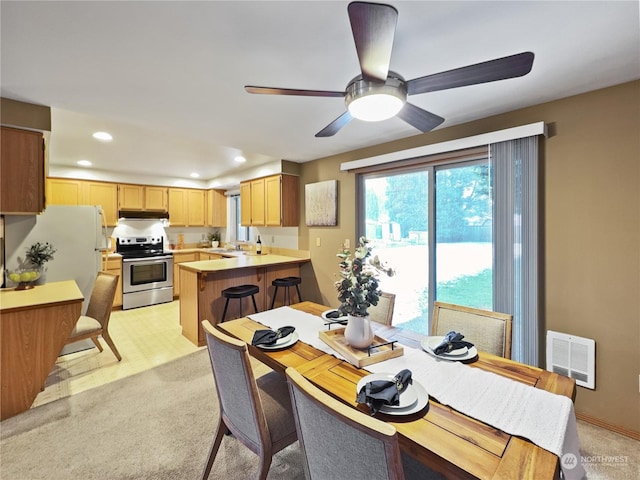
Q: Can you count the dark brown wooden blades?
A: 5